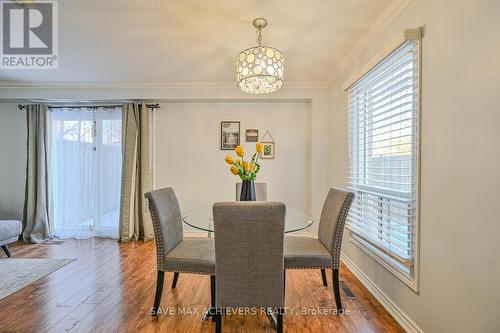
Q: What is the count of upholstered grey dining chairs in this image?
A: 4